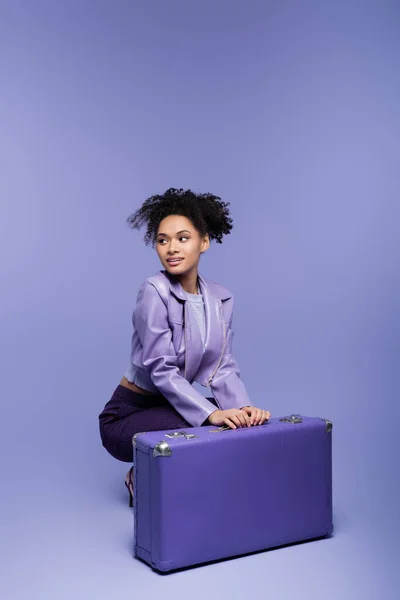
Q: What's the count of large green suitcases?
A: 0